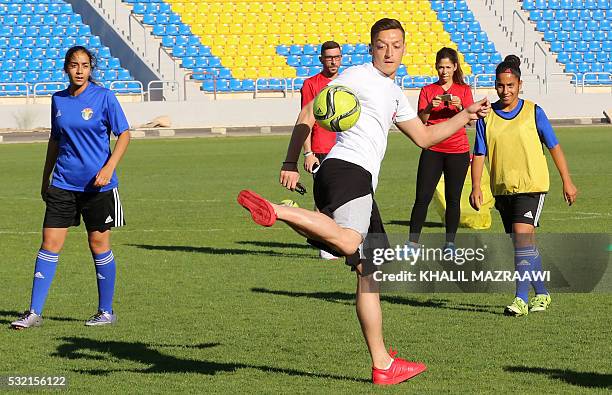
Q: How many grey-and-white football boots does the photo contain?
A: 2